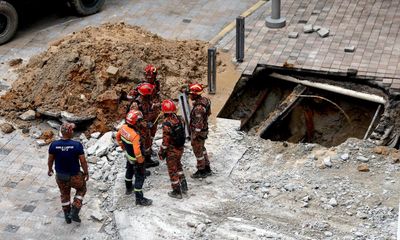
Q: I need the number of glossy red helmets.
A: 5